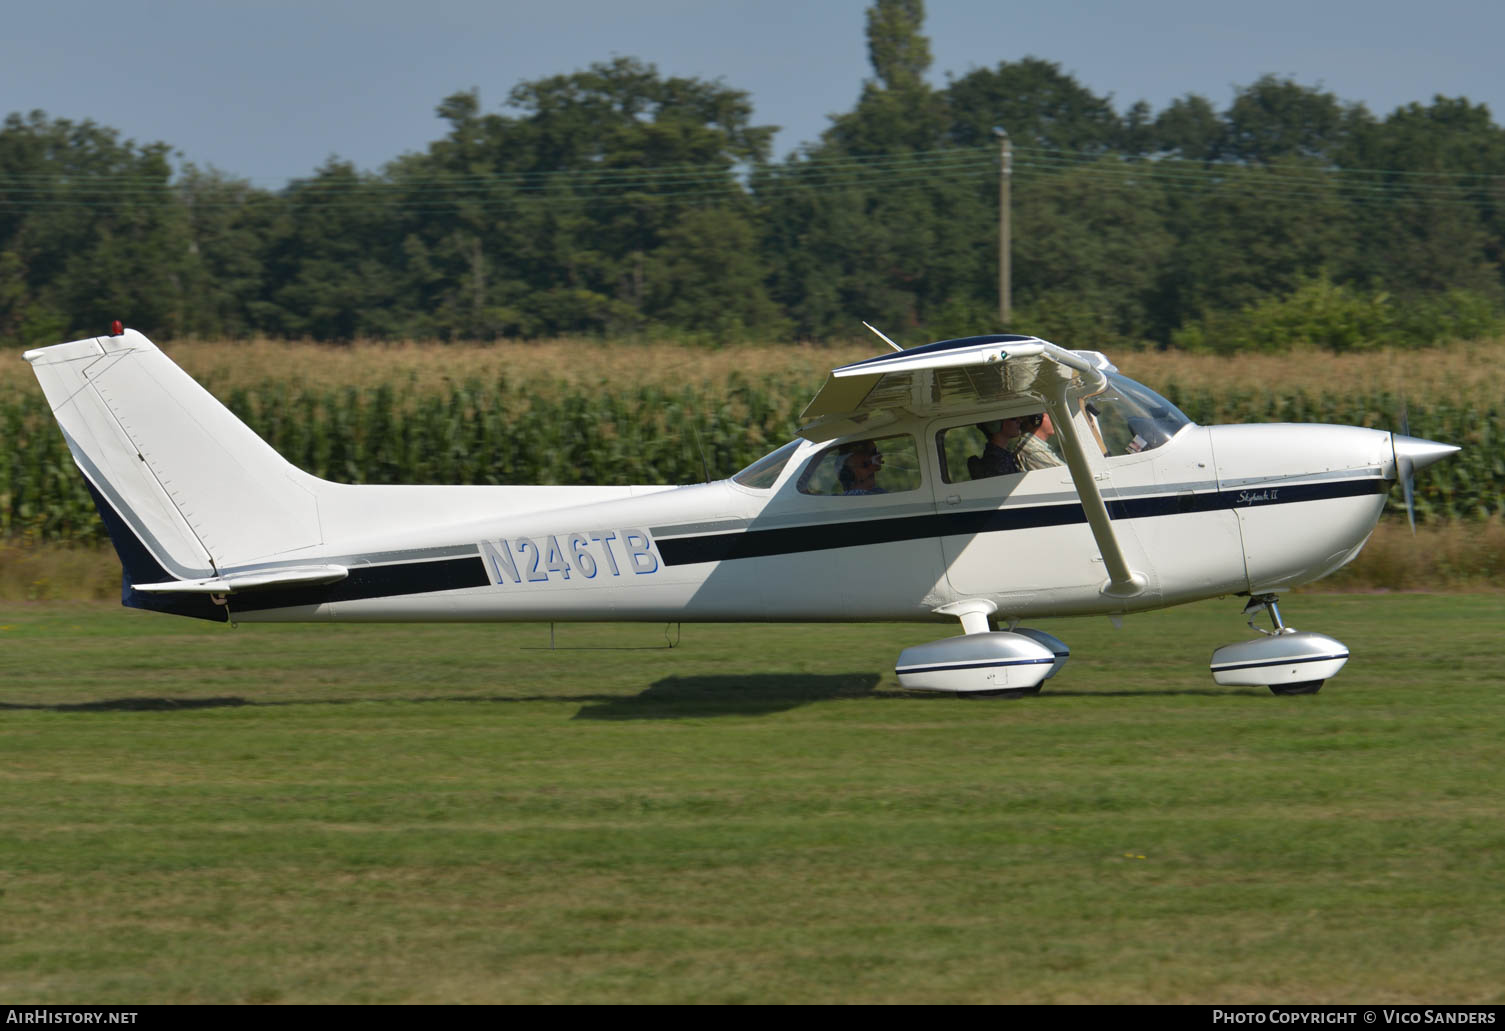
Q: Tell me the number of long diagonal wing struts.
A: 1